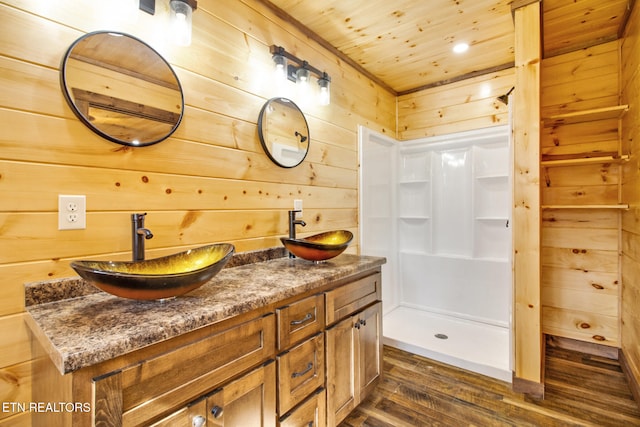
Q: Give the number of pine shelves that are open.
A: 3